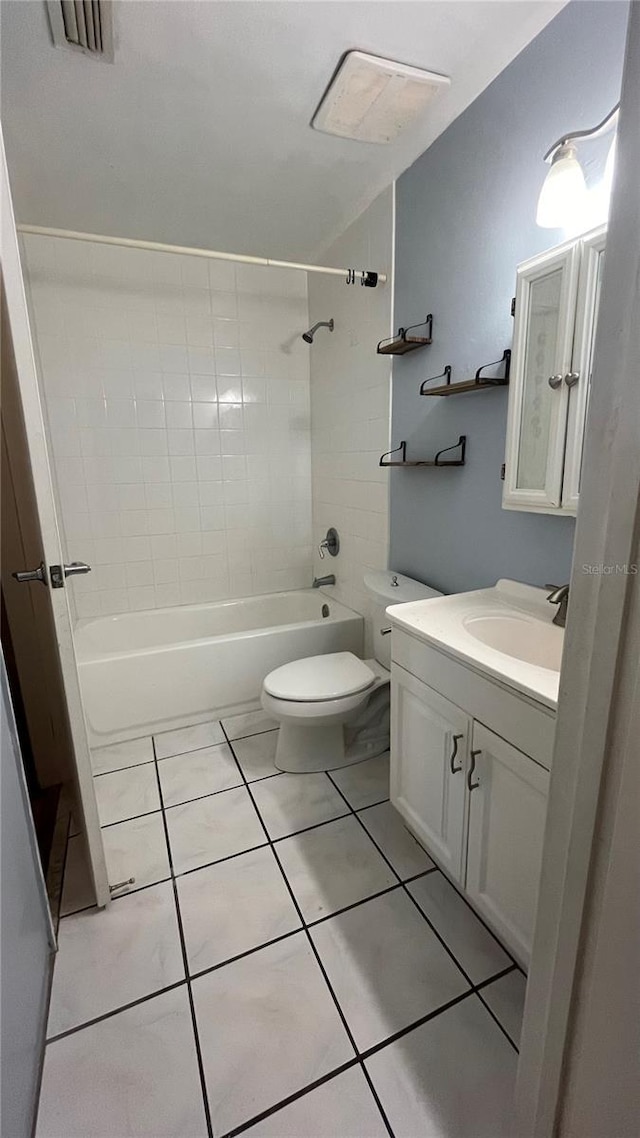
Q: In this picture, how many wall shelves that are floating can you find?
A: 3